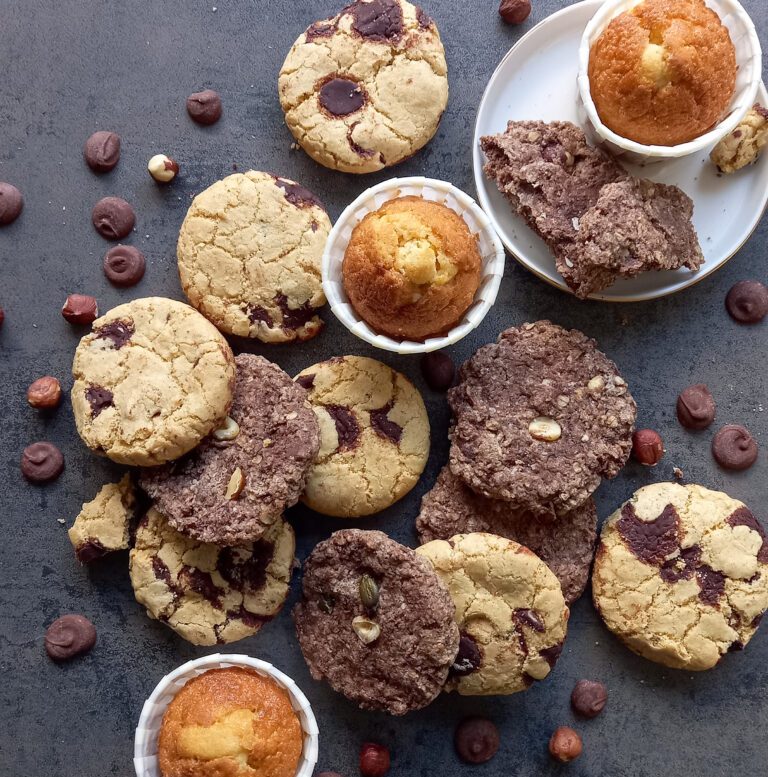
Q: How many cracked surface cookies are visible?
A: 7